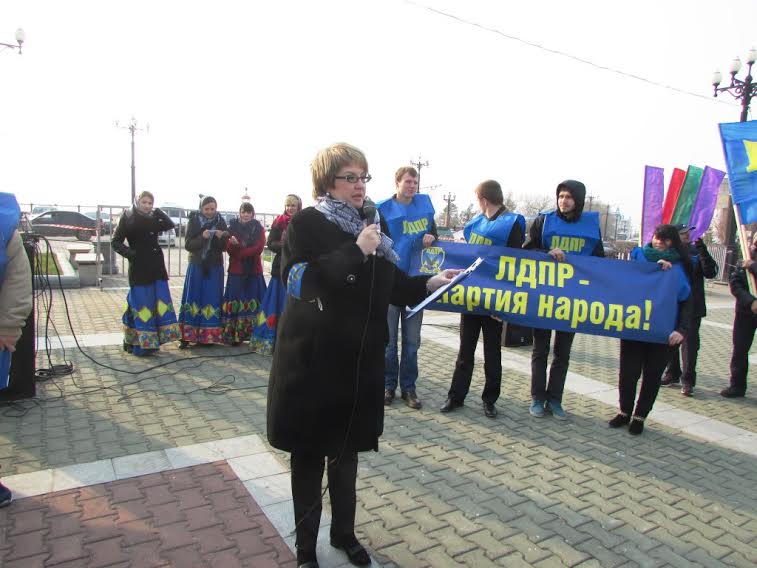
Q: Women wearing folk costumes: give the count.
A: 4